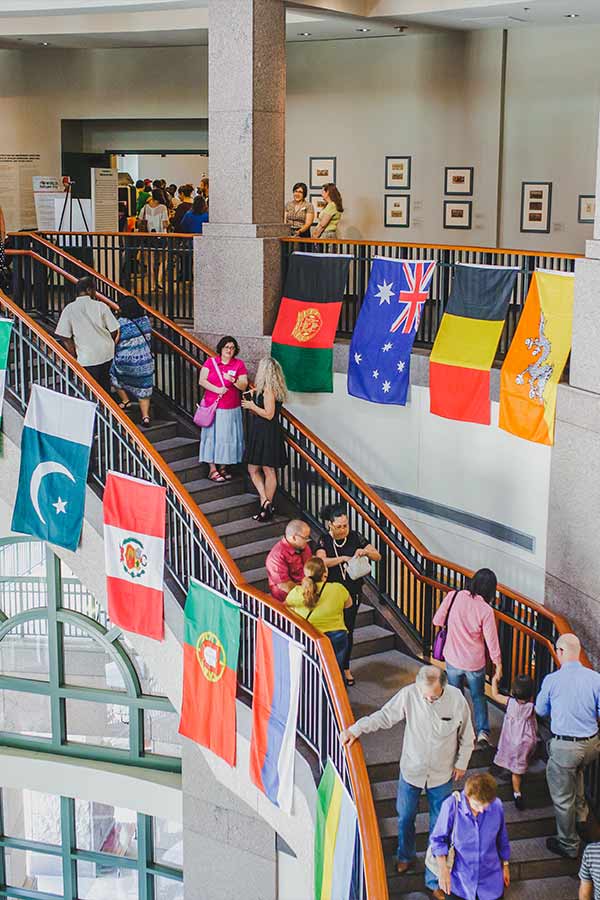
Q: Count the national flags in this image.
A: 10